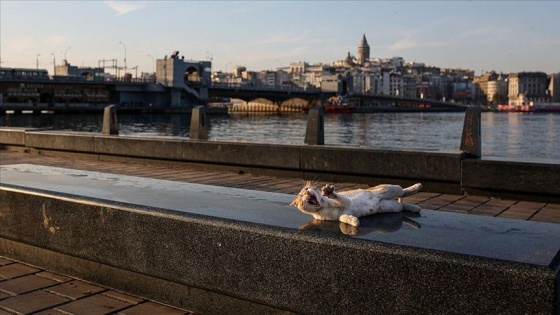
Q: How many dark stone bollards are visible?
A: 4